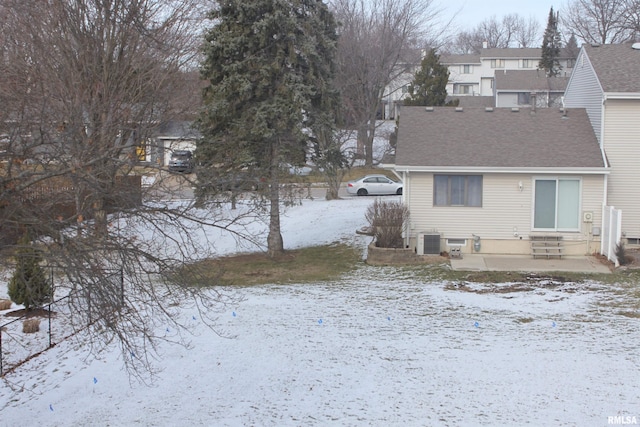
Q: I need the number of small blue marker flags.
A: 10